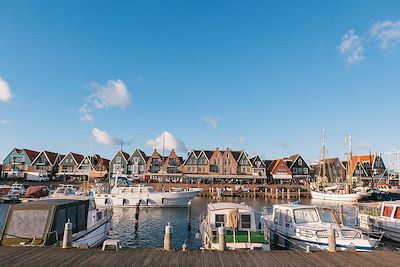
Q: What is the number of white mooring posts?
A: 4